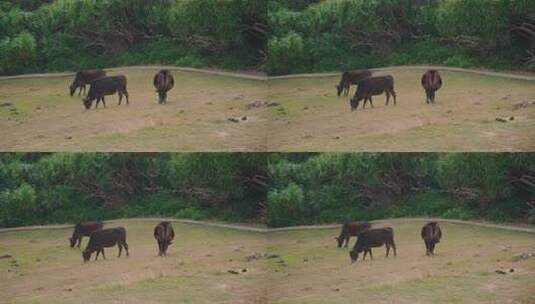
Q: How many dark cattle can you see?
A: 12